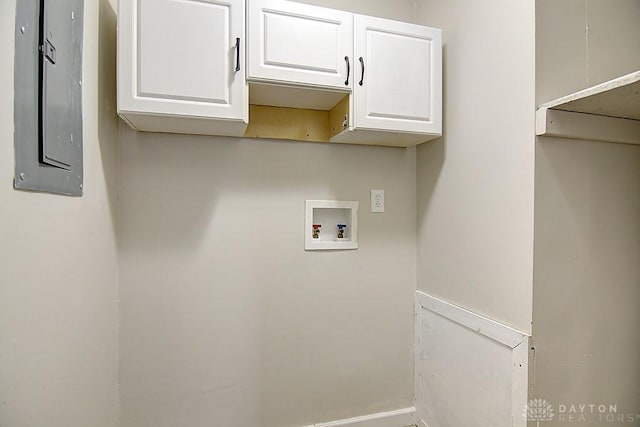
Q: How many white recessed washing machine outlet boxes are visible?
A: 1